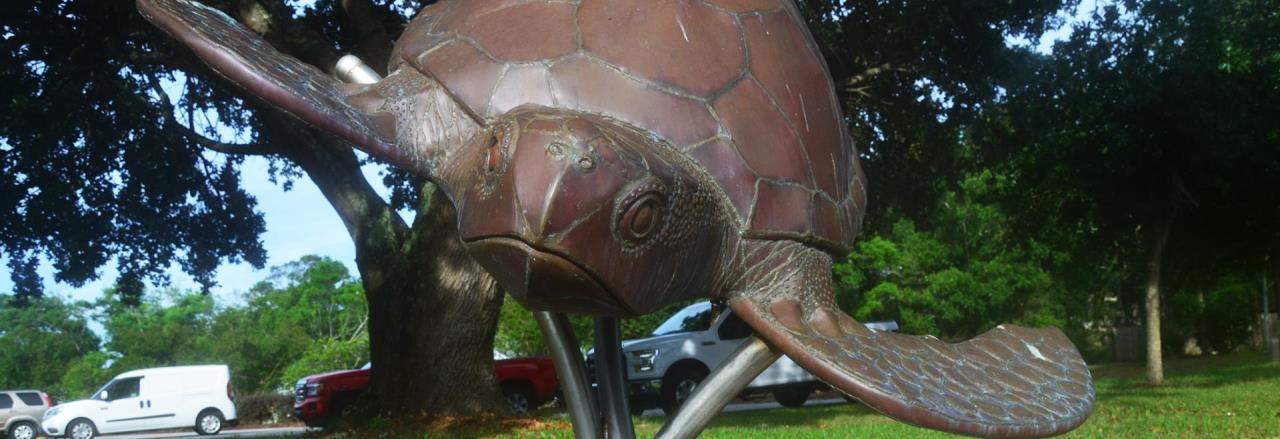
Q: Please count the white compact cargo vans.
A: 1